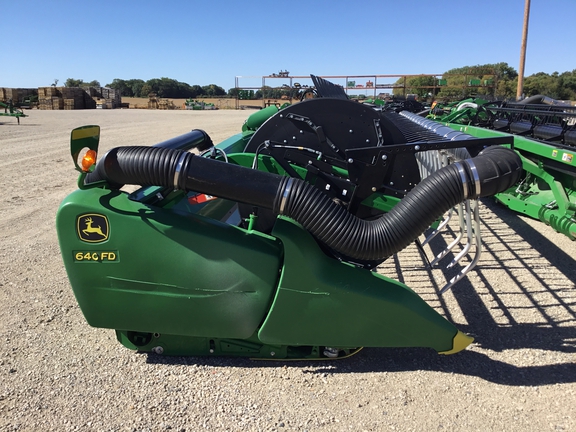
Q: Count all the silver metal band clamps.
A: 4